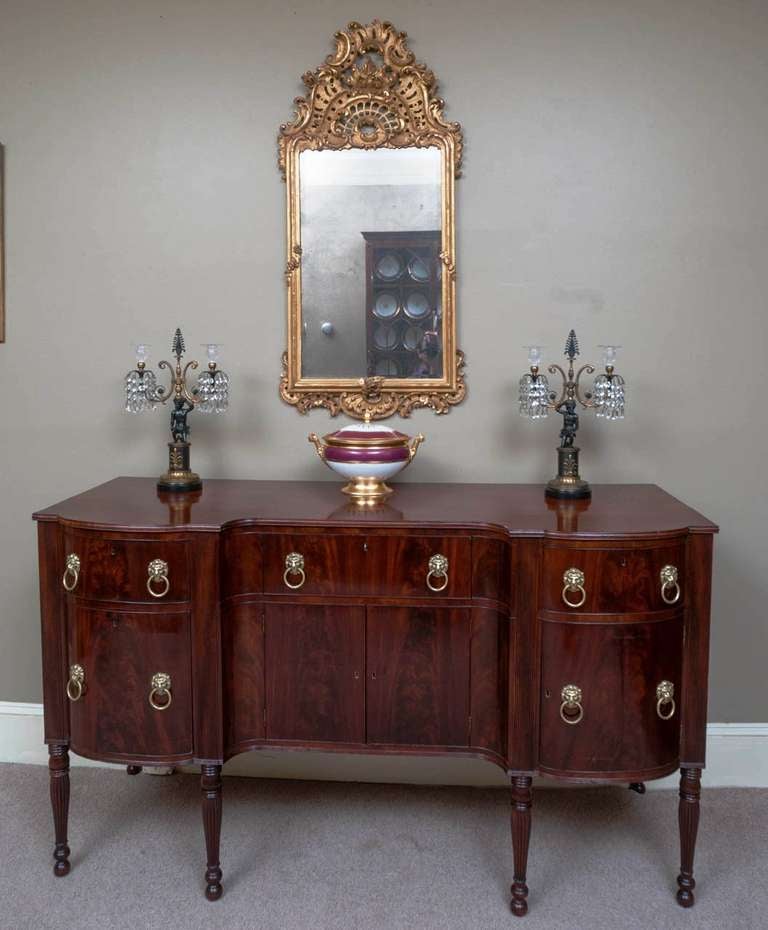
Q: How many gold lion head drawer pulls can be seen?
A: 10